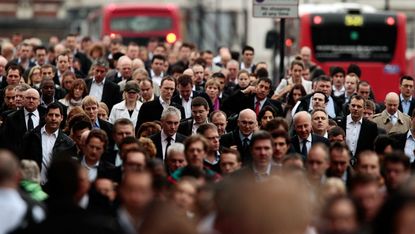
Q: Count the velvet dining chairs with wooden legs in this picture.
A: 0